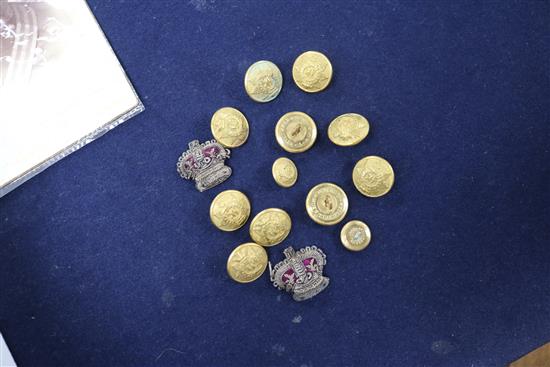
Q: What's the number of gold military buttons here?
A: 12